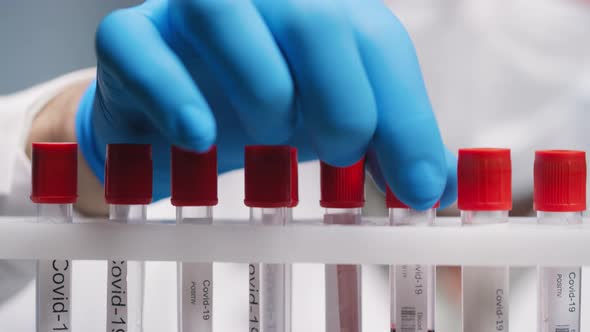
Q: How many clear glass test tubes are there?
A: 8